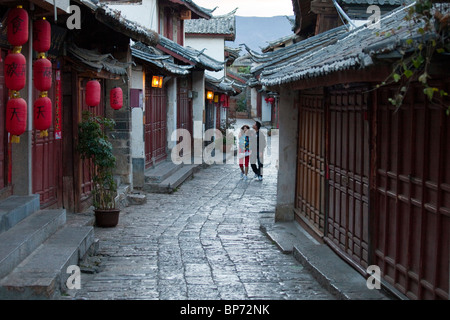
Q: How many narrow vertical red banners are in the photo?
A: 1